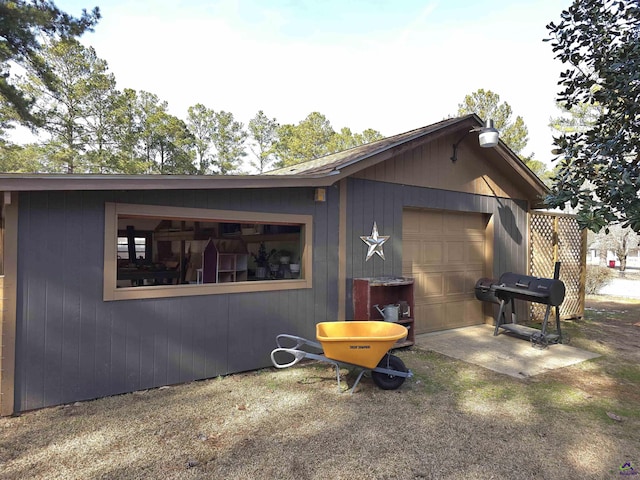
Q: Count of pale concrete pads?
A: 1